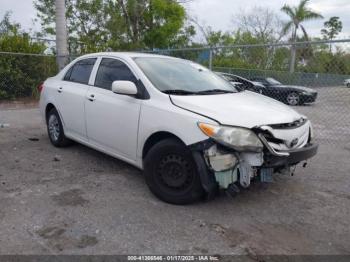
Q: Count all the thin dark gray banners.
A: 1